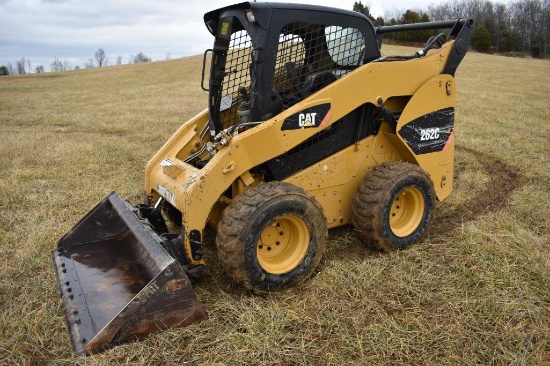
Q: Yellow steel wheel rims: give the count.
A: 2